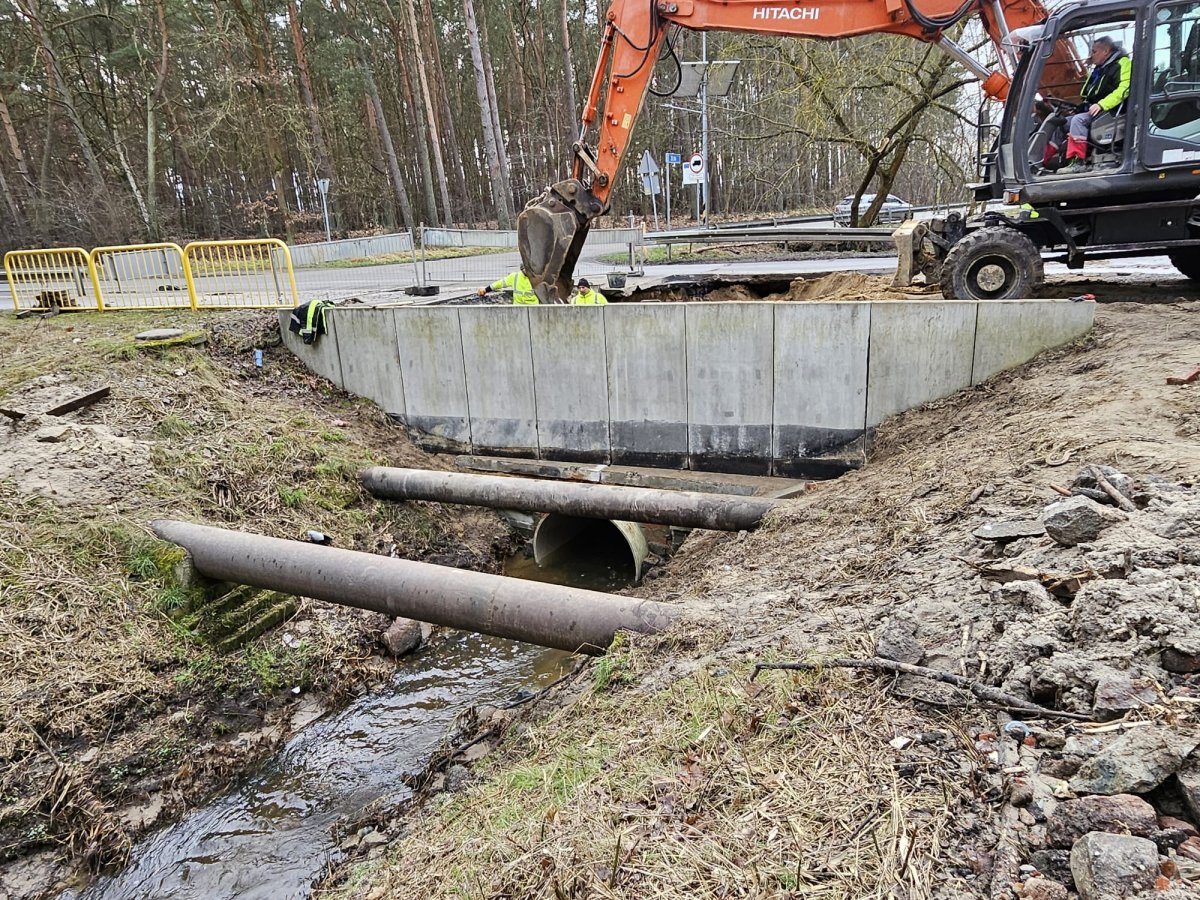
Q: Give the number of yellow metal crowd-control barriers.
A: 3